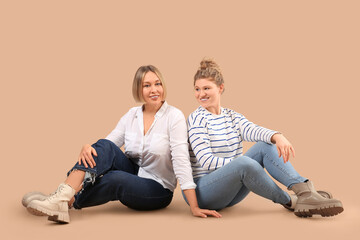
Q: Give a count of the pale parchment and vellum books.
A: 0